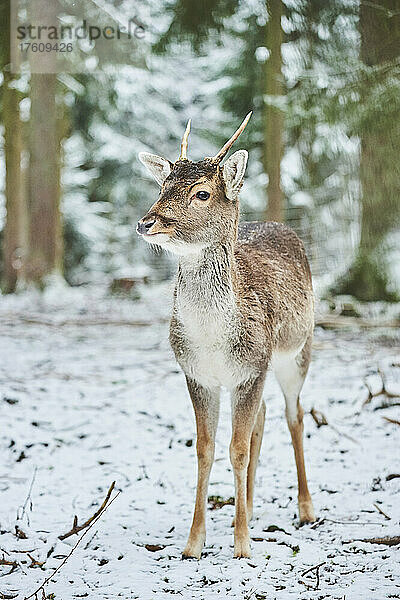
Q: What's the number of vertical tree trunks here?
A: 4